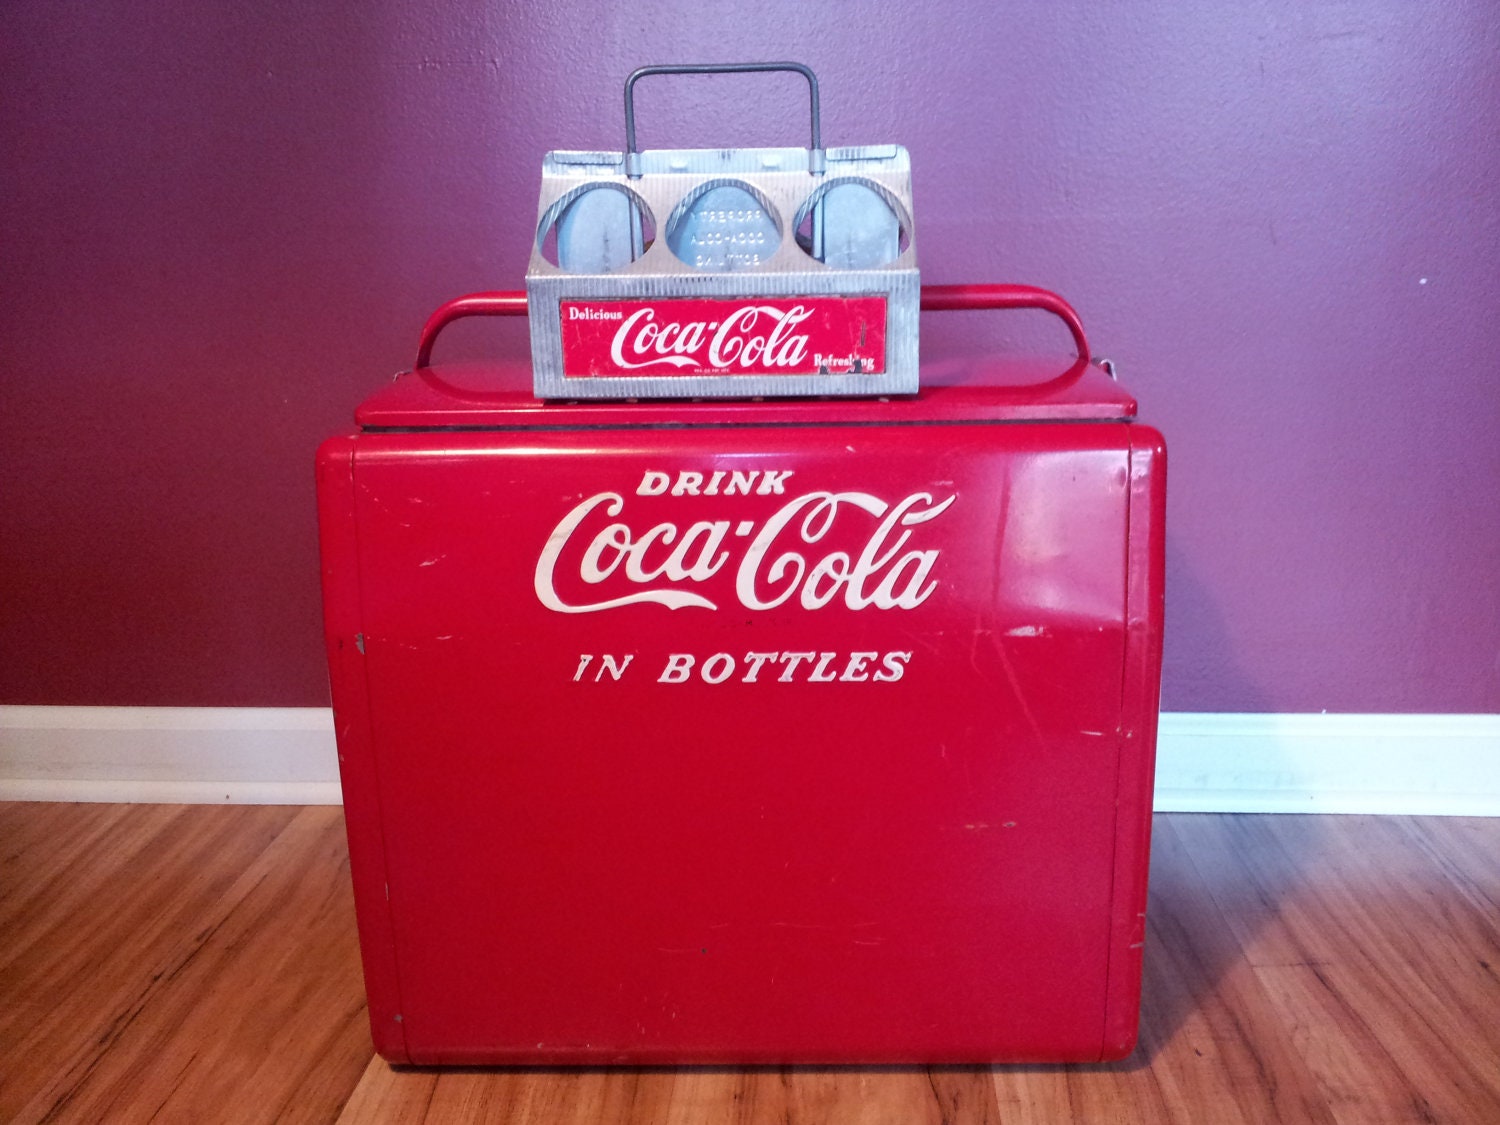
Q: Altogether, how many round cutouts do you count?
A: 3